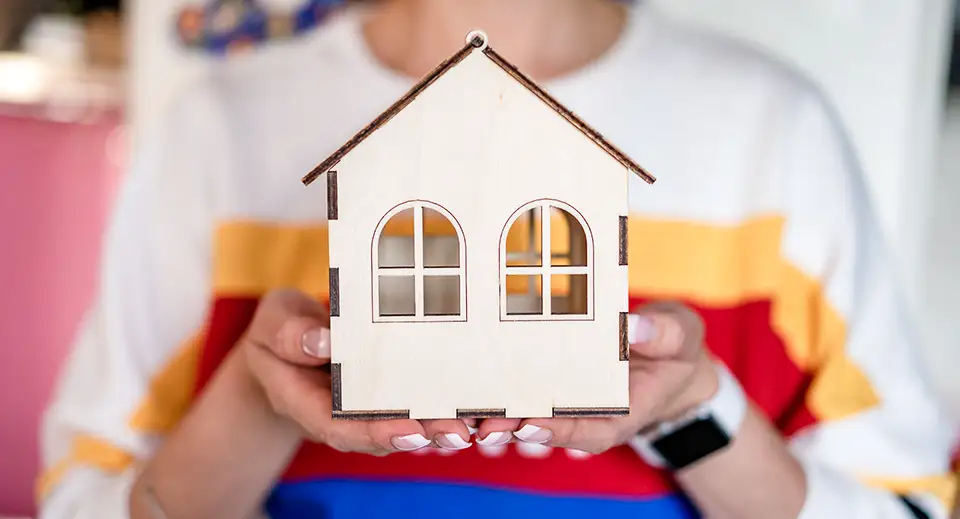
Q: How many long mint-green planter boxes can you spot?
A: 0